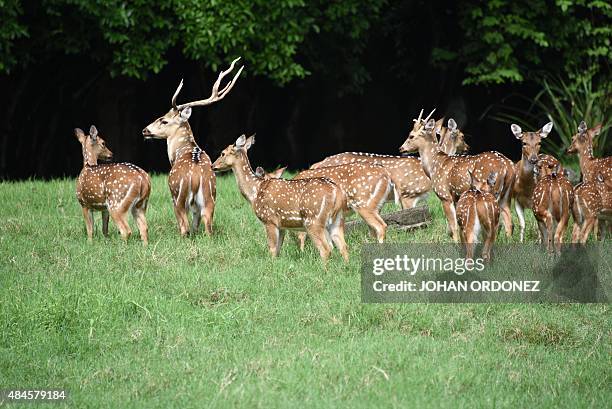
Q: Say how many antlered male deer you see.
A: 2